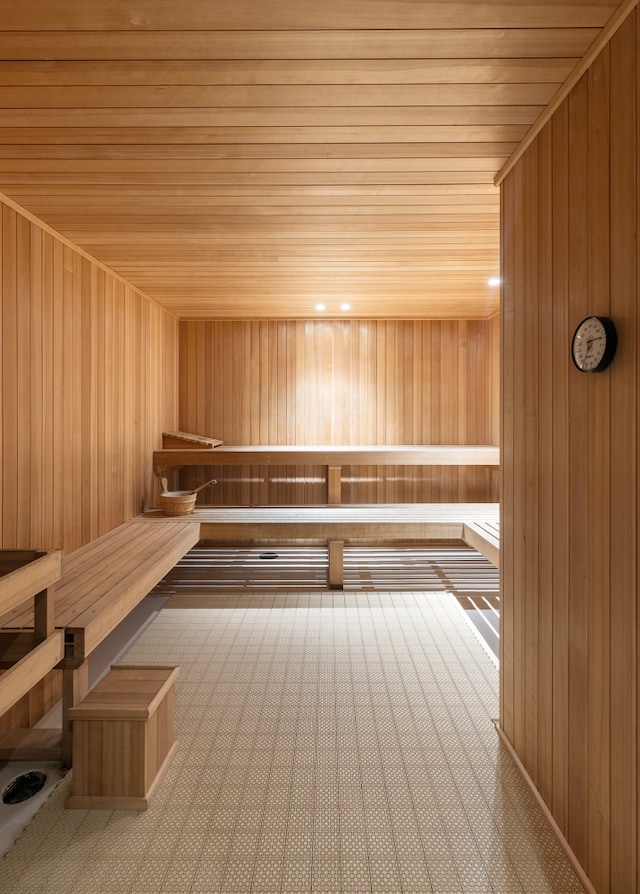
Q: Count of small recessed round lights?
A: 3